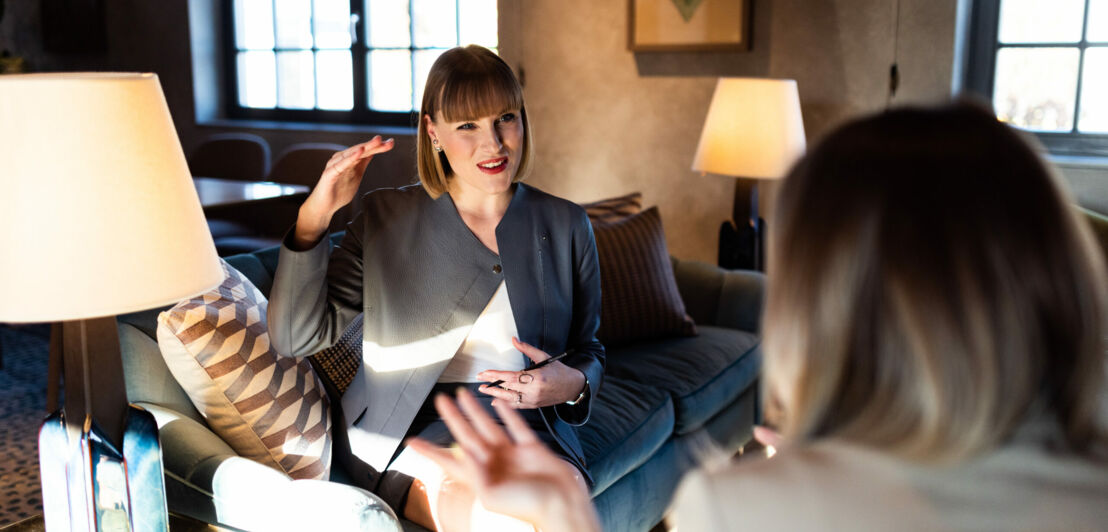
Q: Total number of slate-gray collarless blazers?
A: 1